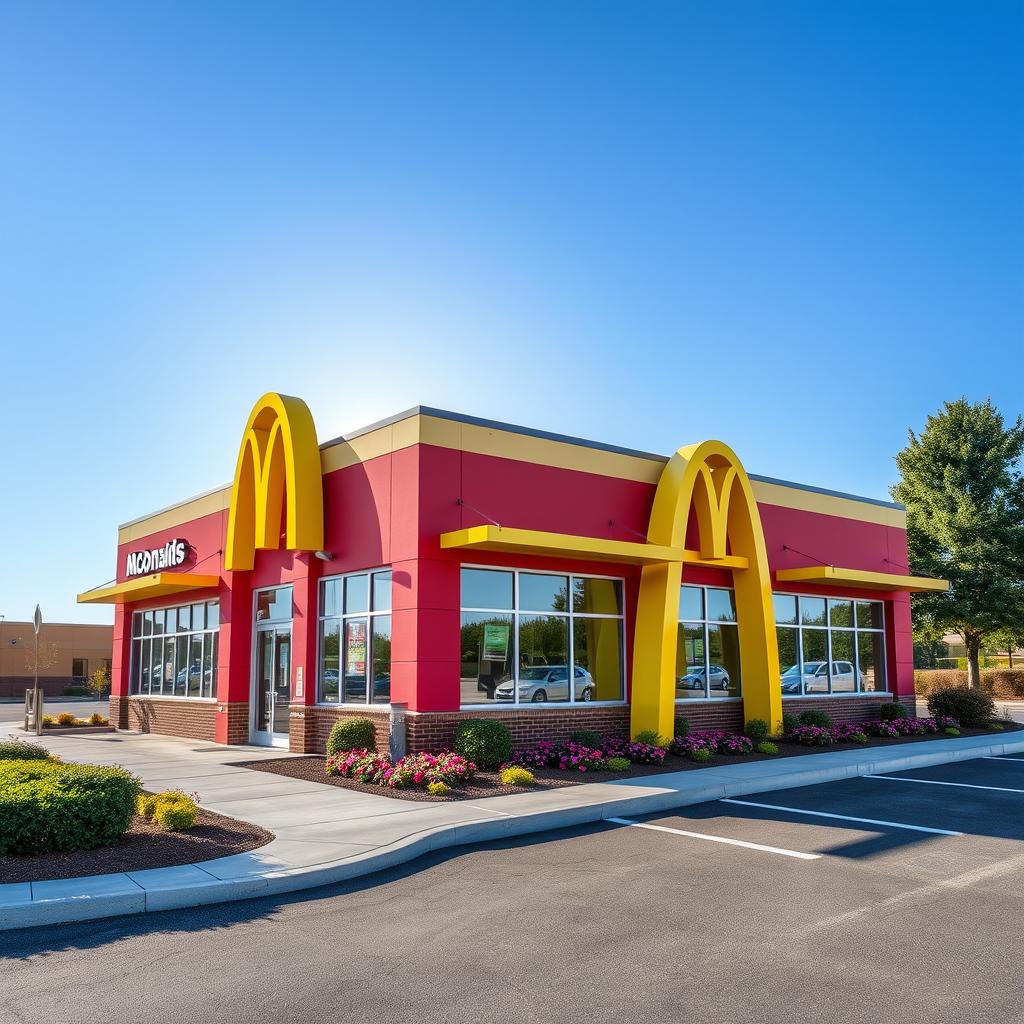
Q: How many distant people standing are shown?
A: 0